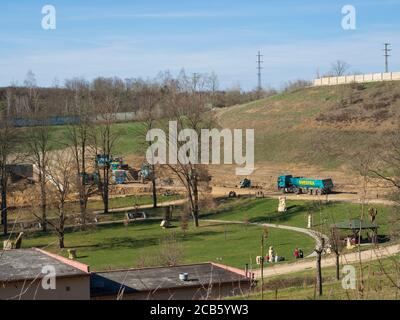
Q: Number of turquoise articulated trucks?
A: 1